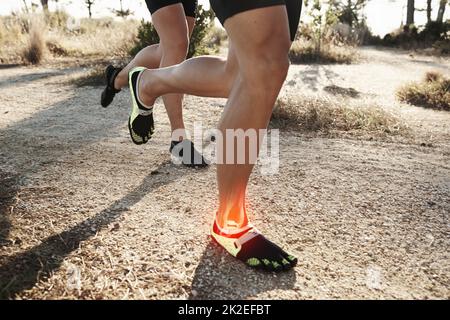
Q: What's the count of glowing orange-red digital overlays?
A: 1